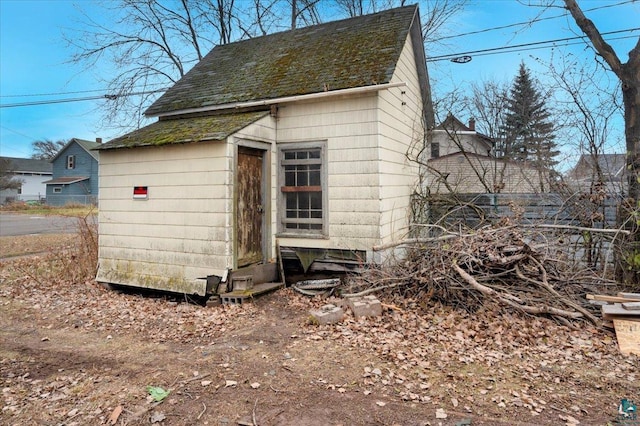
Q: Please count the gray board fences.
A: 1